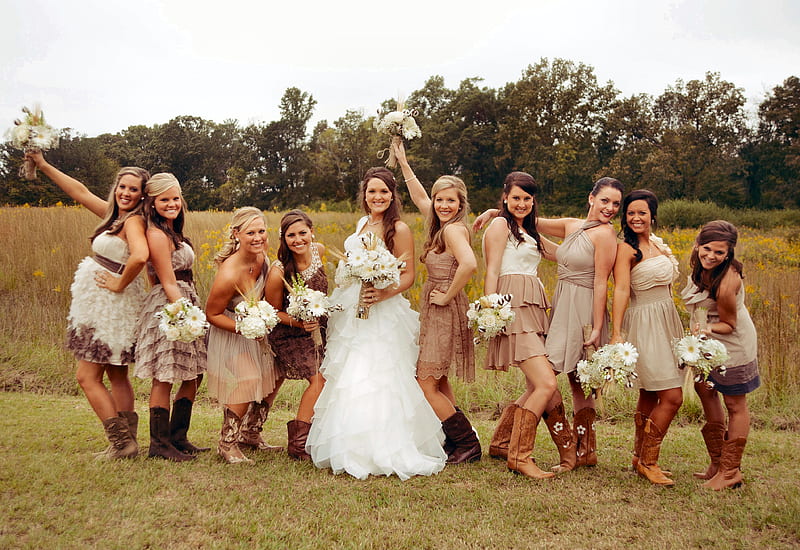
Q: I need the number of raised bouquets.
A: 2